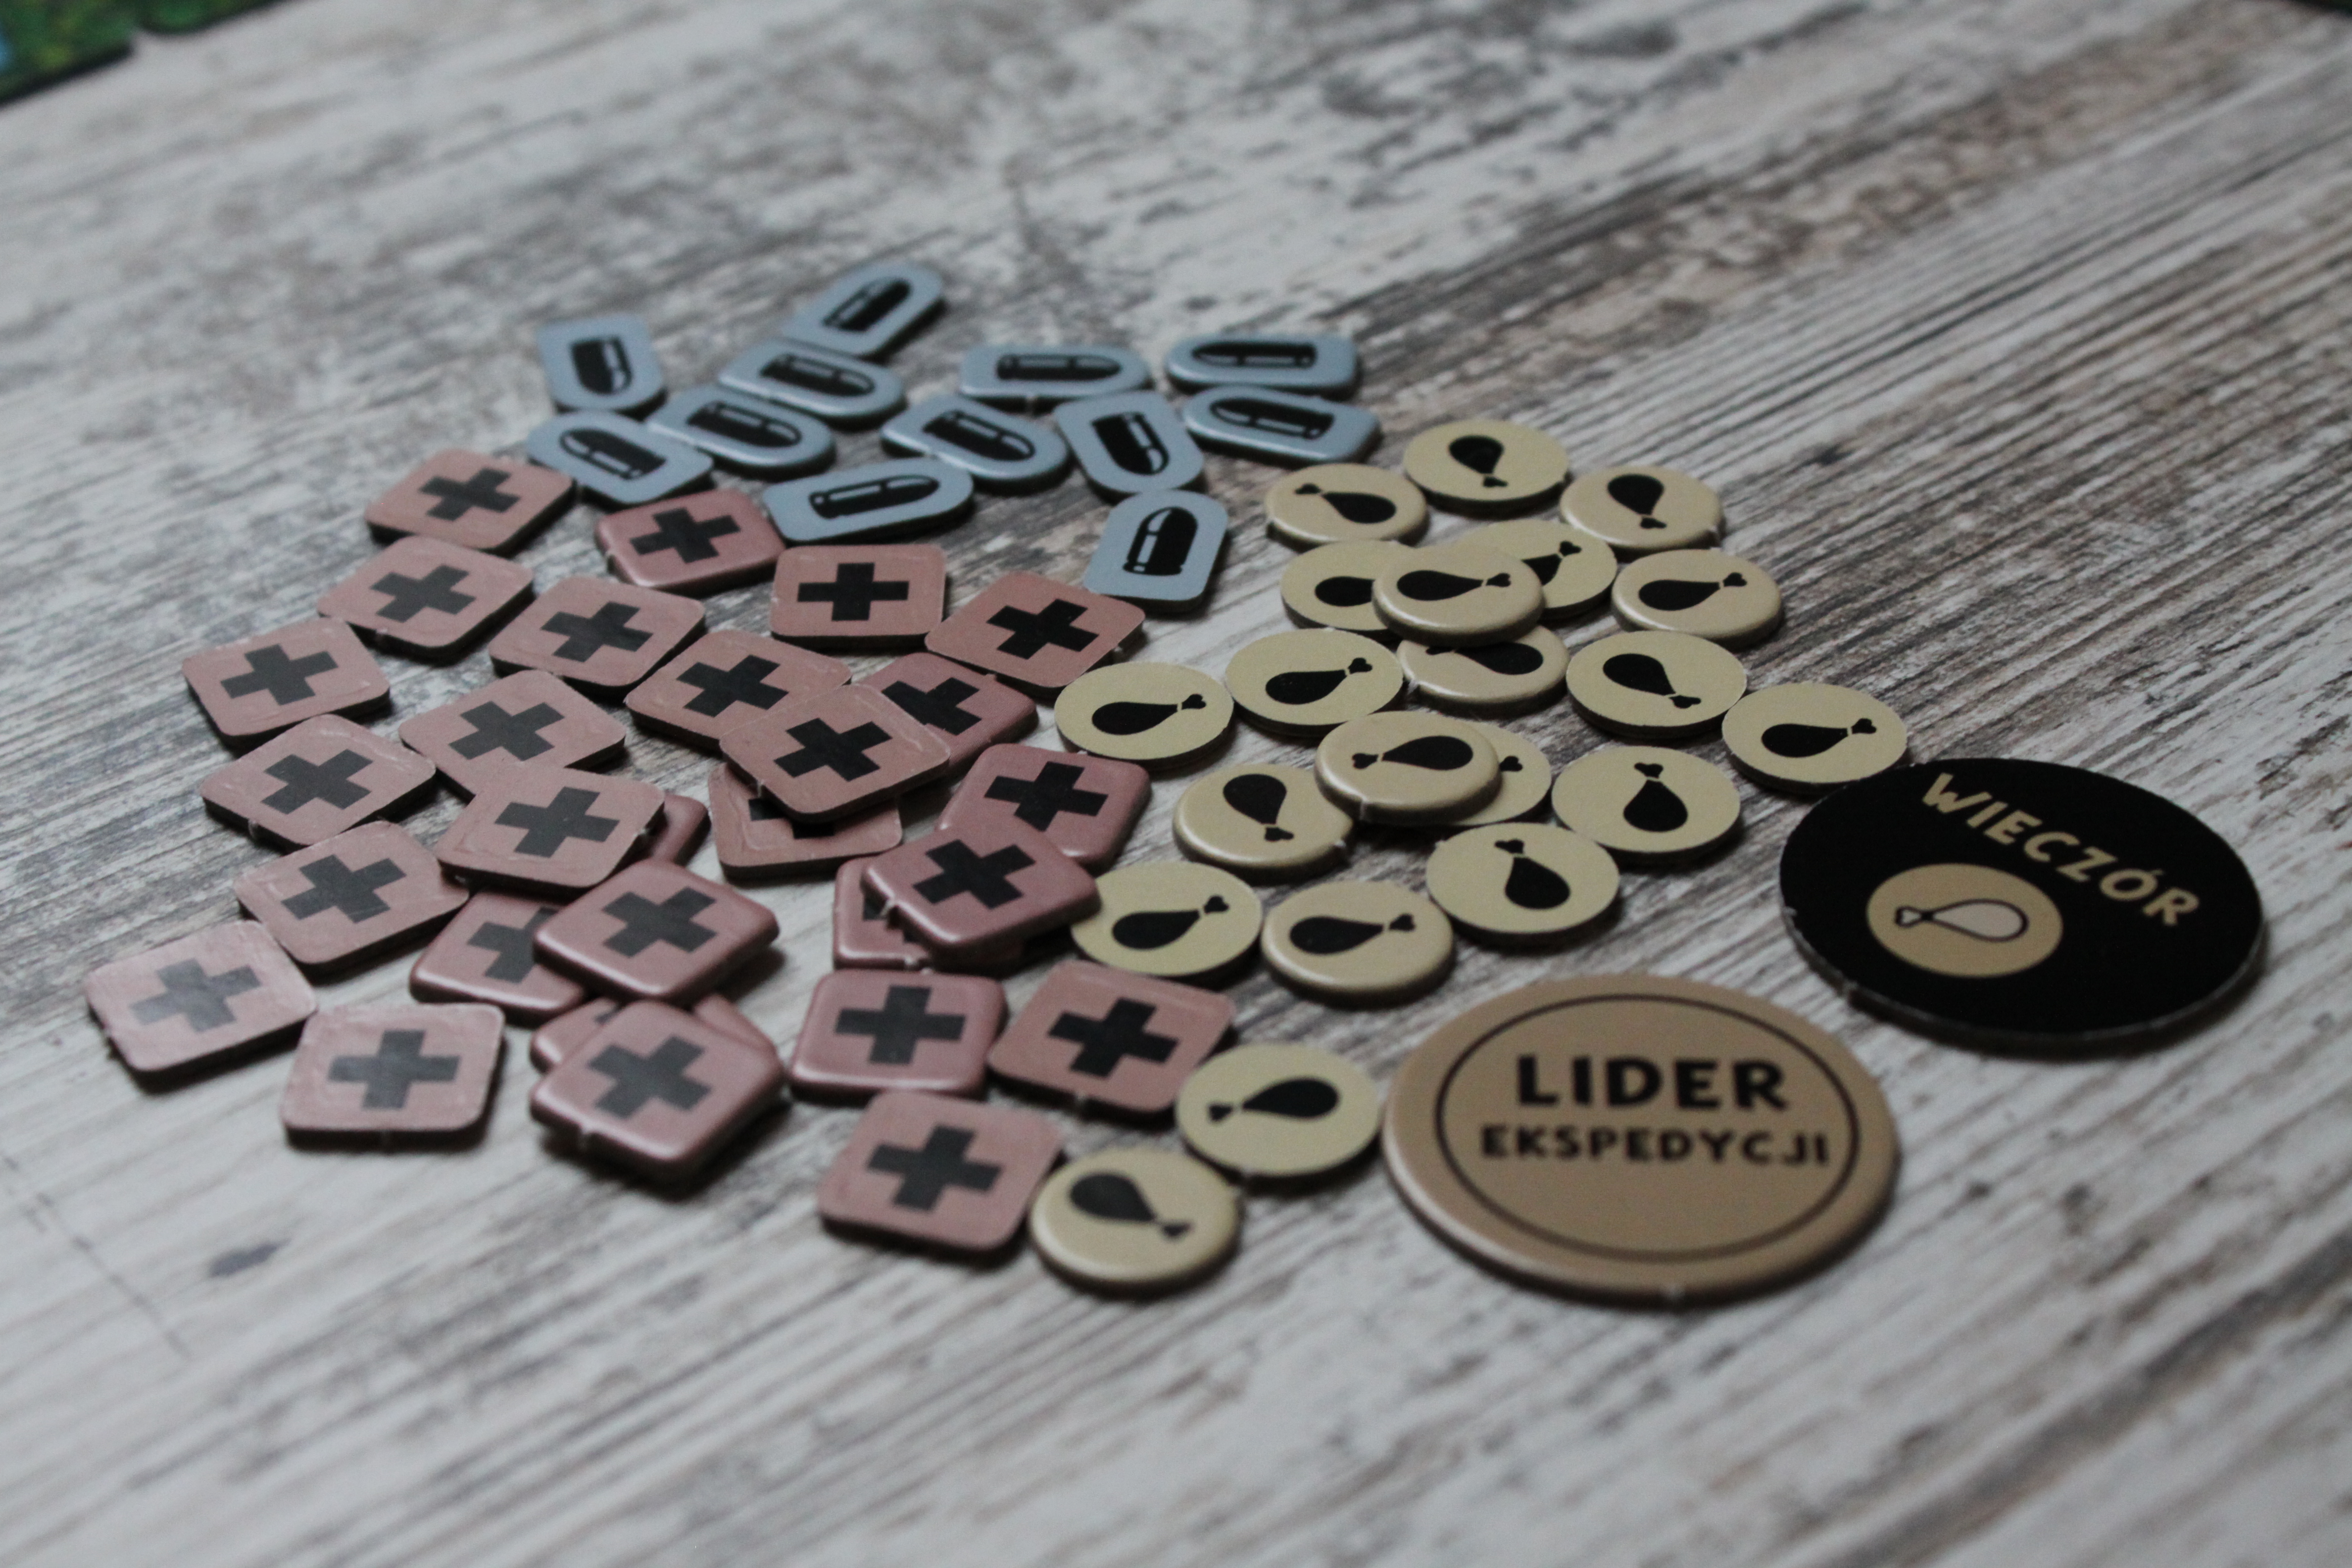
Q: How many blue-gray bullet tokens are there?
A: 12